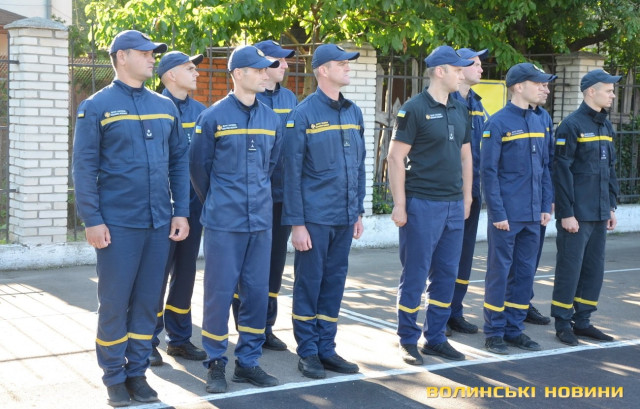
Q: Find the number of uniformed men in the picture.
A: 10